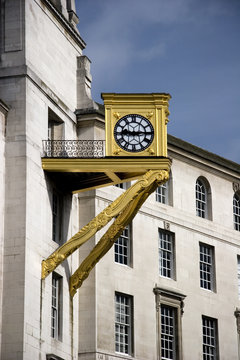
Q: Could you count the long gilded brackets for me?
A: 2